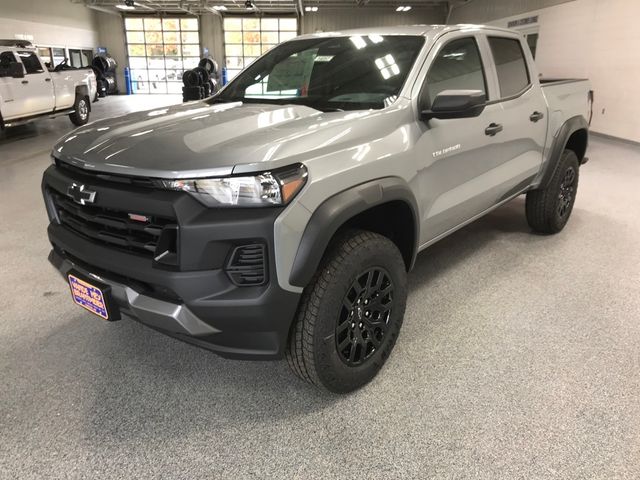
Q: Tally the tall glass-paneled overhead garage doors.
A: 2